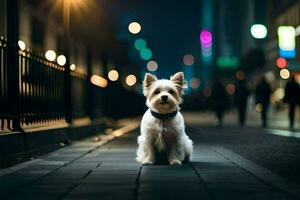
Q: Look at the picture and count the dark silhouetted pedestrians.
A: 4